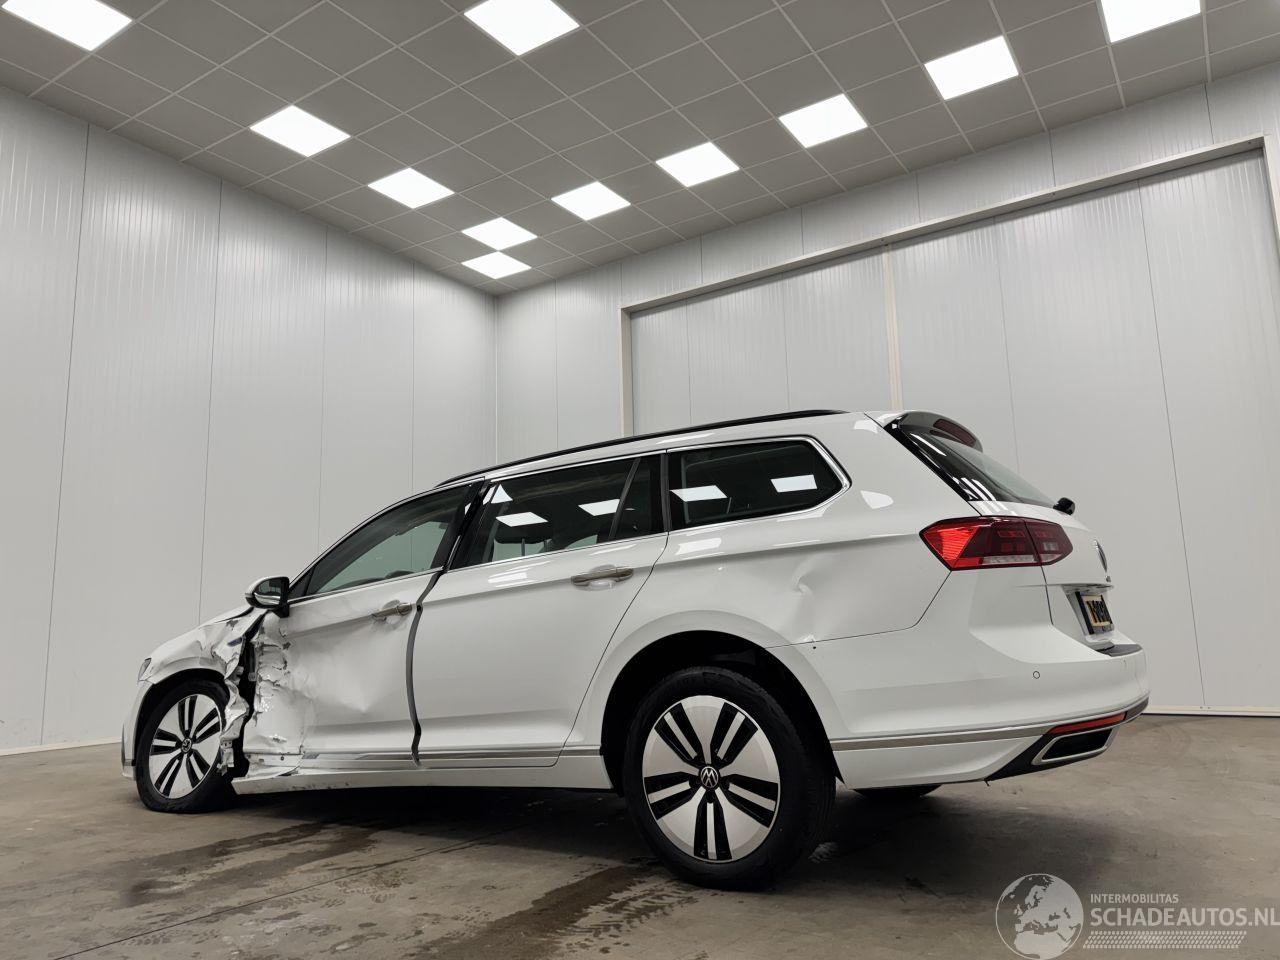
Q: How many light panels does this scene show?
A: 11